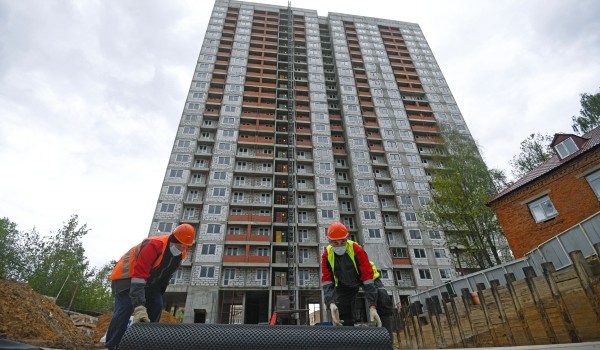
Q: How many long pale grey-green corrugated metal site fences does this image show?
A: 1